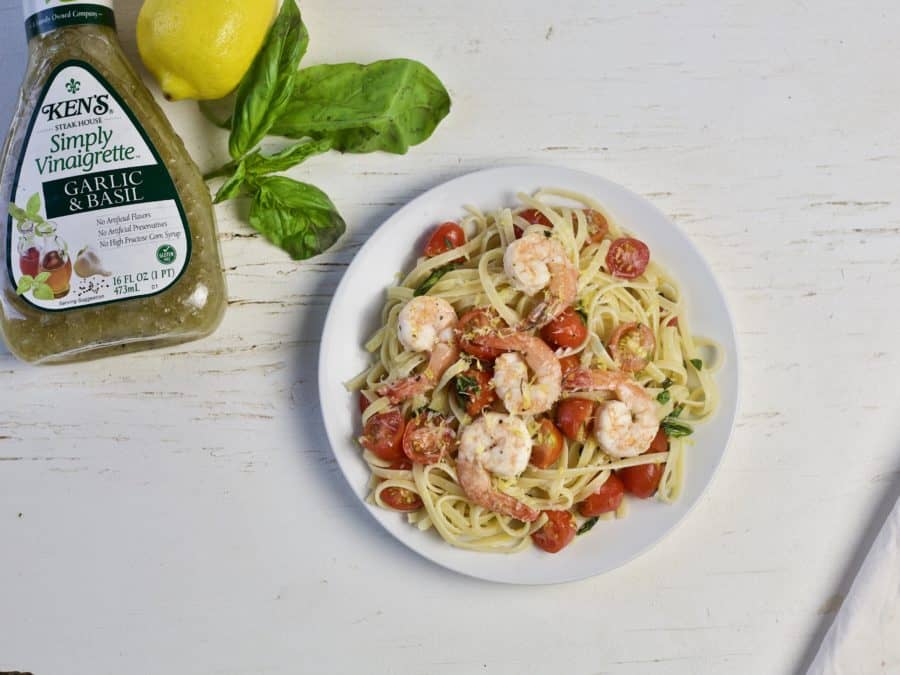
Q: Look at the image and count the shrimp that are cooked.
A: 5